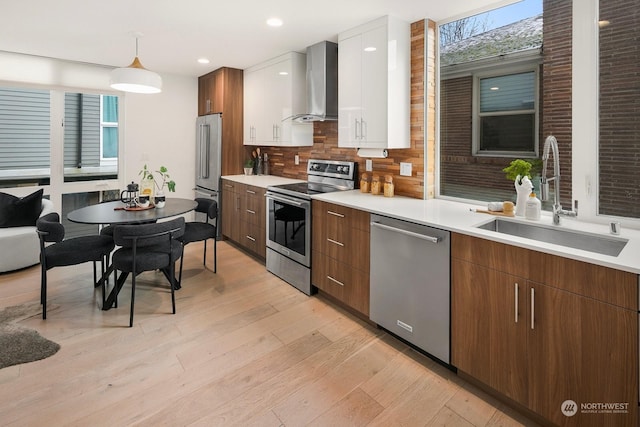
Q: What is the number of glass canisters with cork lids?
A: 3